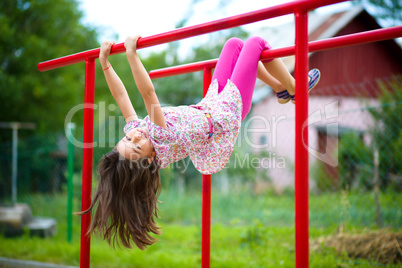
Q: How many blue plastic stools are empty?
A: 0